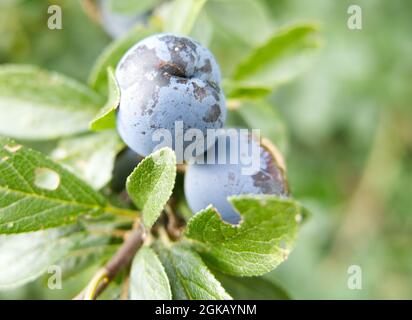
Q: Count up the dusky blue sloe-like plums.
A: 2